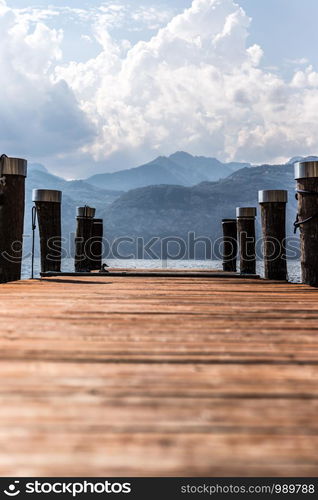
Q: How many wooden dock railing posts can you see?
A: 8